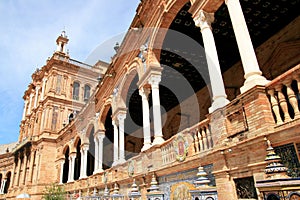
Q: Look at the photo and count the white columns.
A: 13